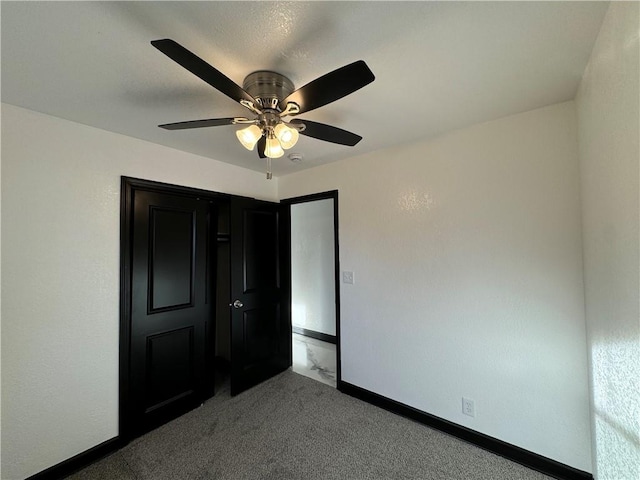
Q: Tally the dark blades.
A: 5